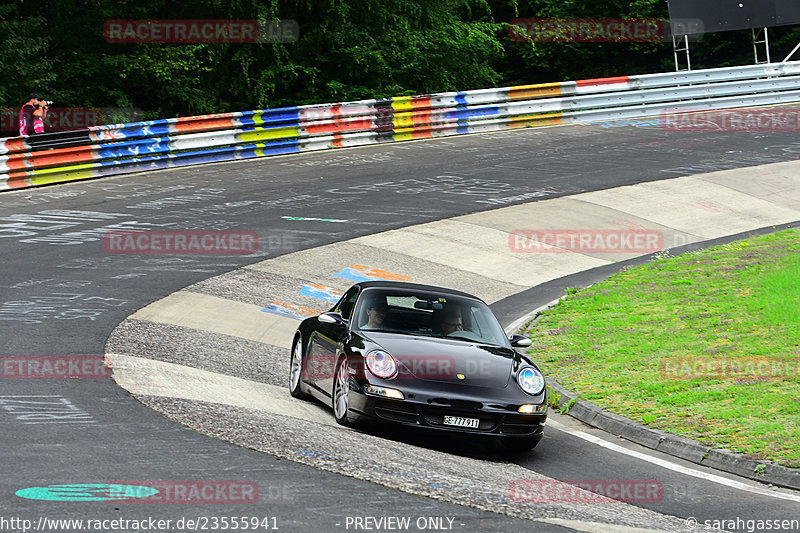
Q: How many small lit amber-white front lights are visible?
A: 2